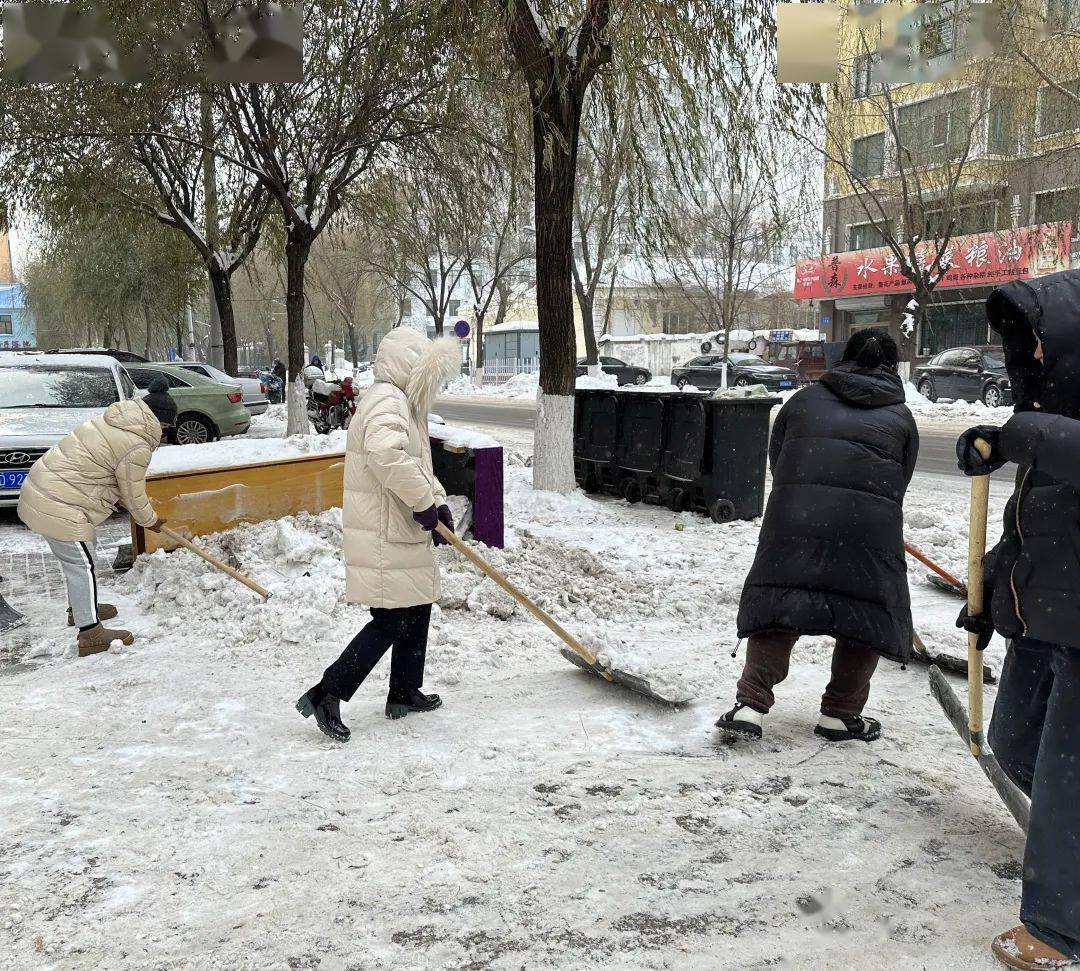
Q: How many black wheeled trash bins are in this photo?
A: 4